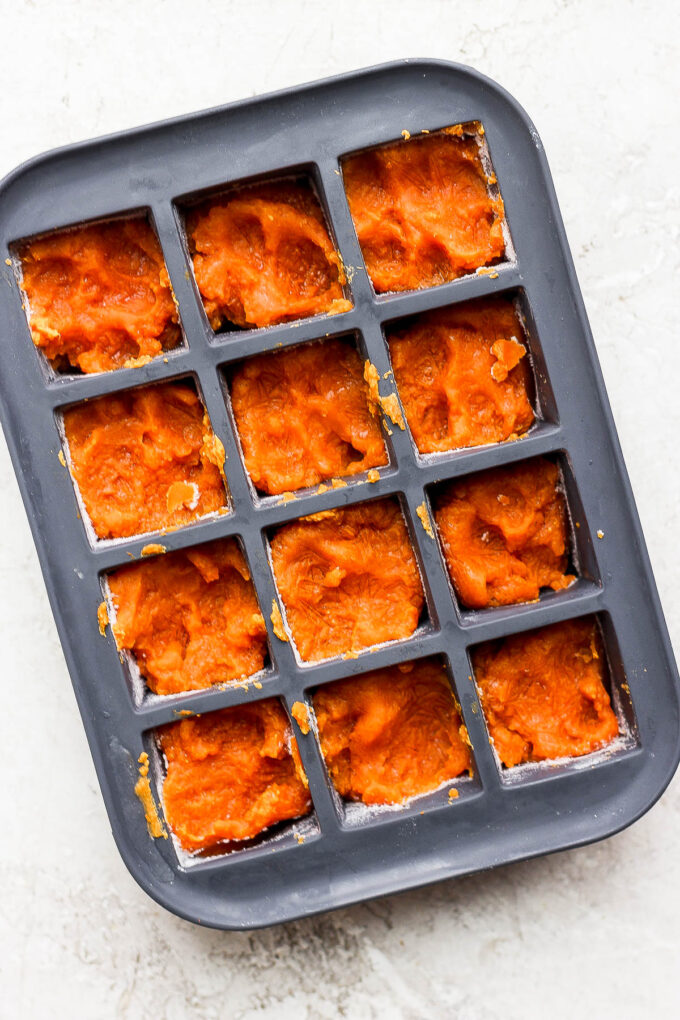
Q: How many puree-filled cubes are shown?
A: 12